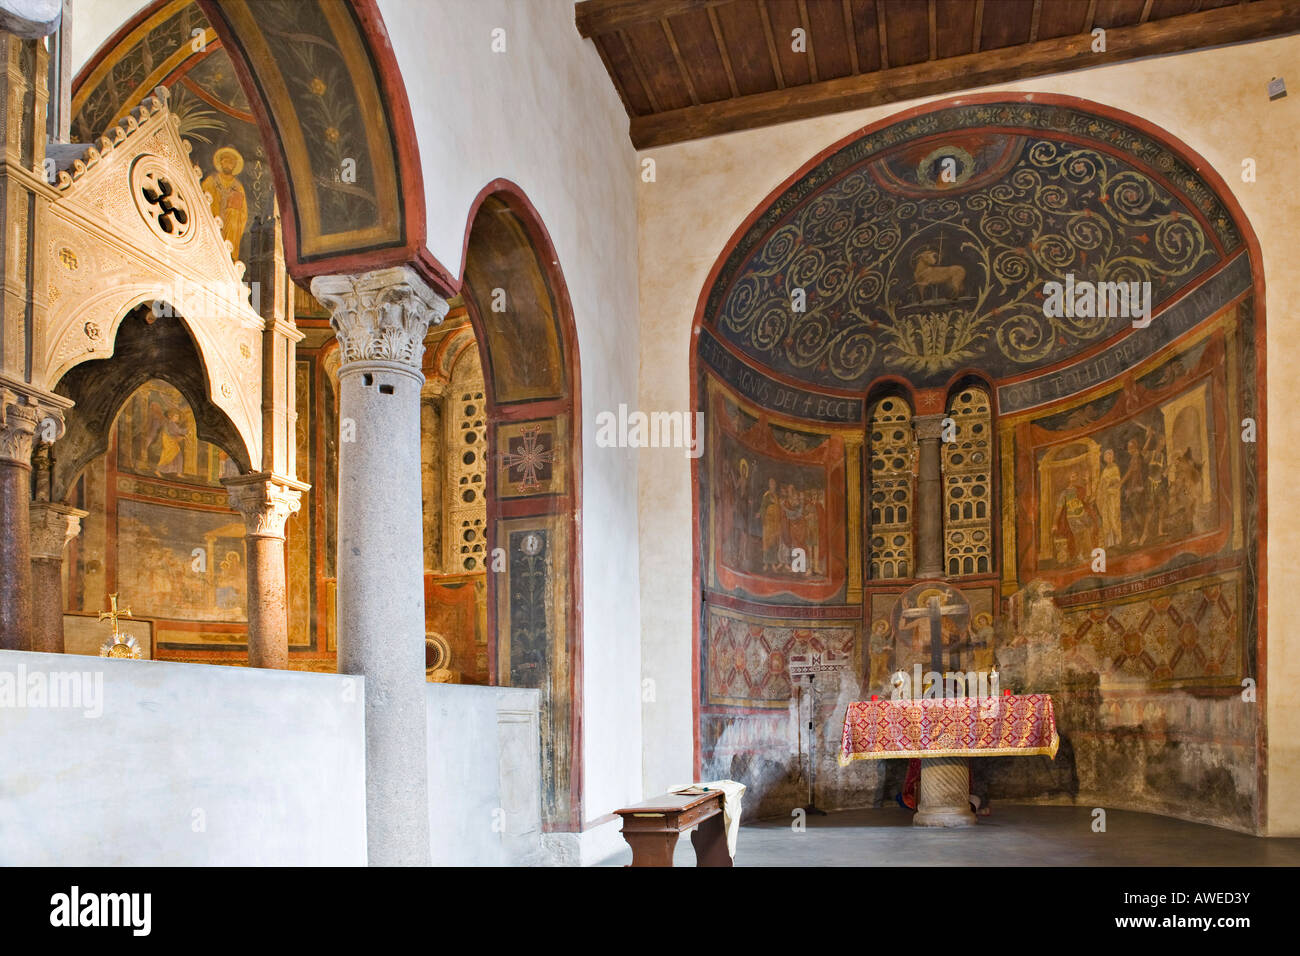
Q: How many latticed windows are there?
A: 3